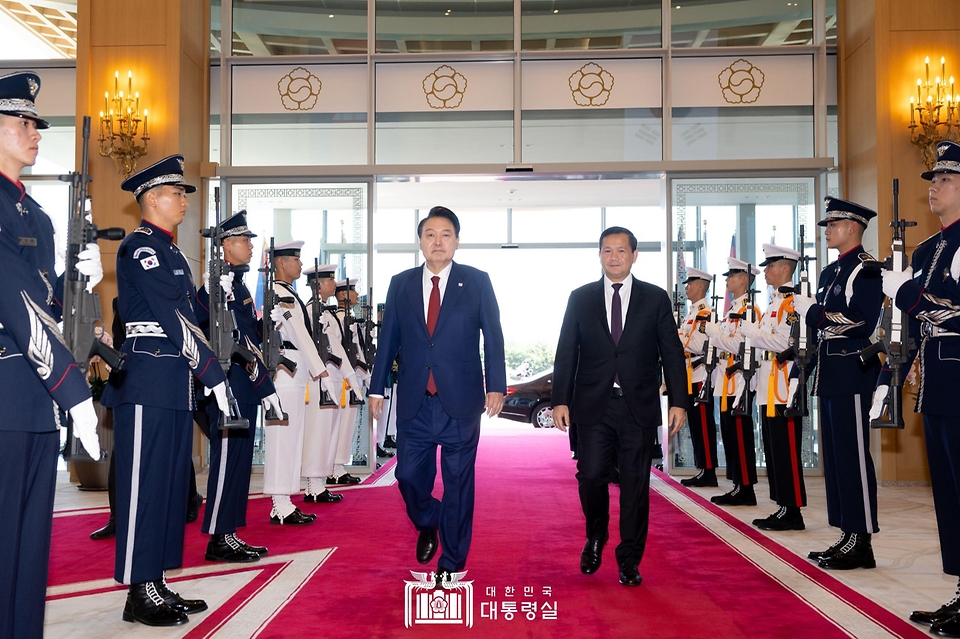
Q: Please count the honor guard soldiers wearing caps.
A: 11